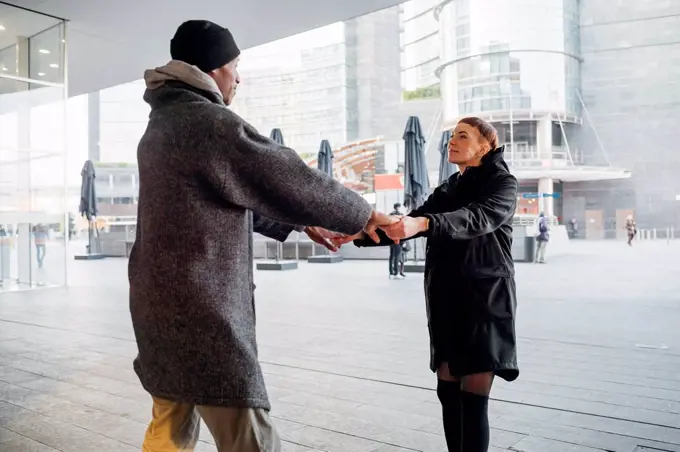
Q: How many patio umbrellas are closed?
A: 5